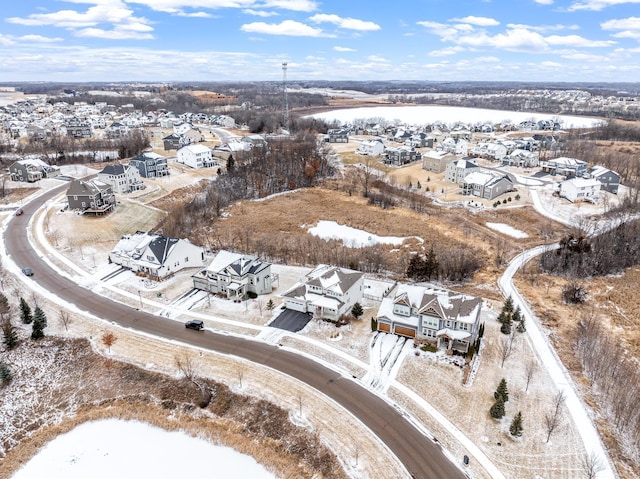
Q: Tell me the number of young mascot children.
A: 0